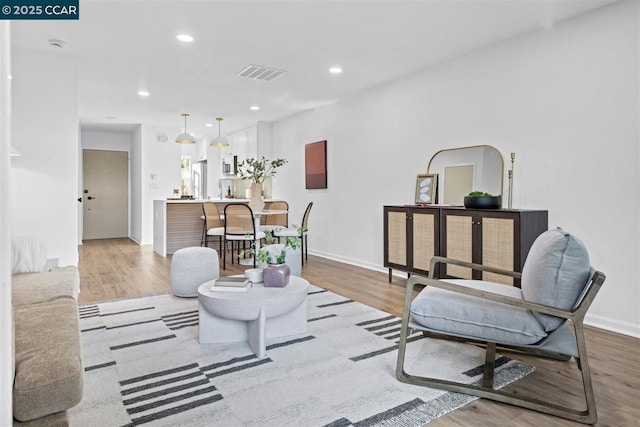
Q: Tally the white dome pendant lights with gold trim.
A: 2